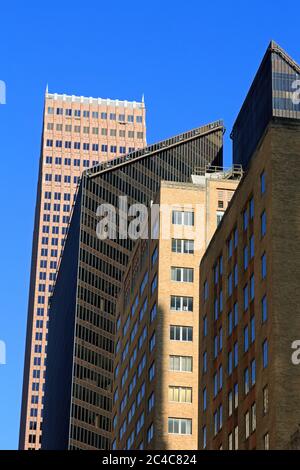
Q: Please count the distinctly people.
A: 0